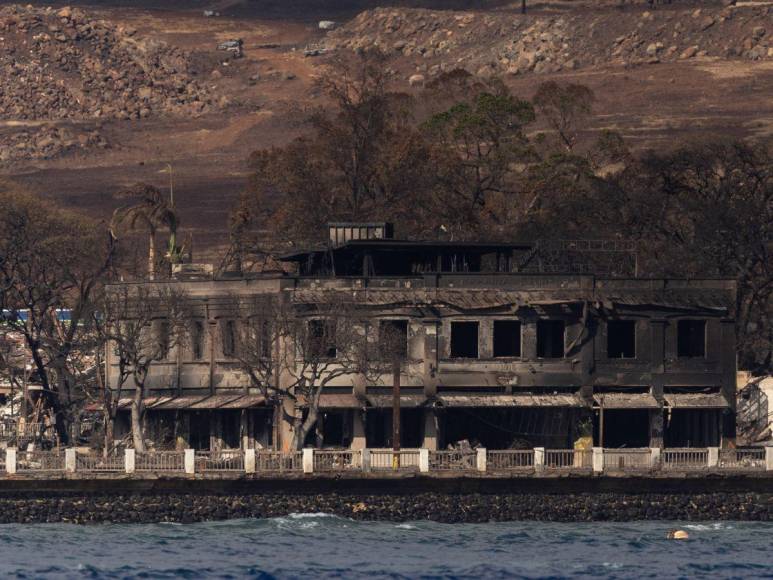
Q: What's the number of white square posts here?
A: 14